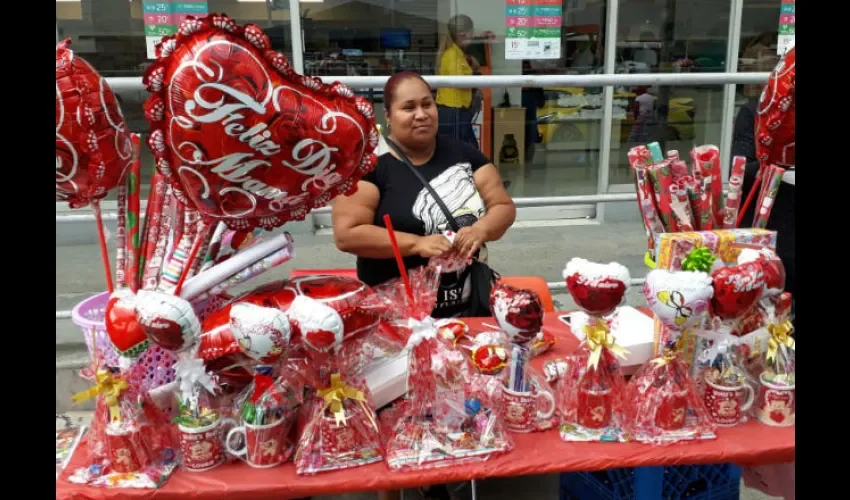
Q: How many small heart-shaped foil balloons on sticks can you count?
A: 9